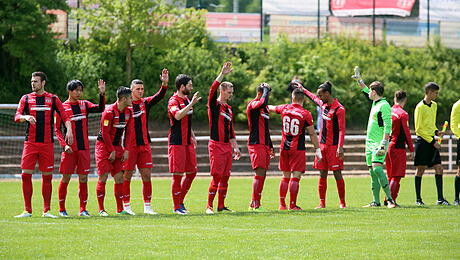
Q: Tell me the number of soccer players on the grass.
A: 11